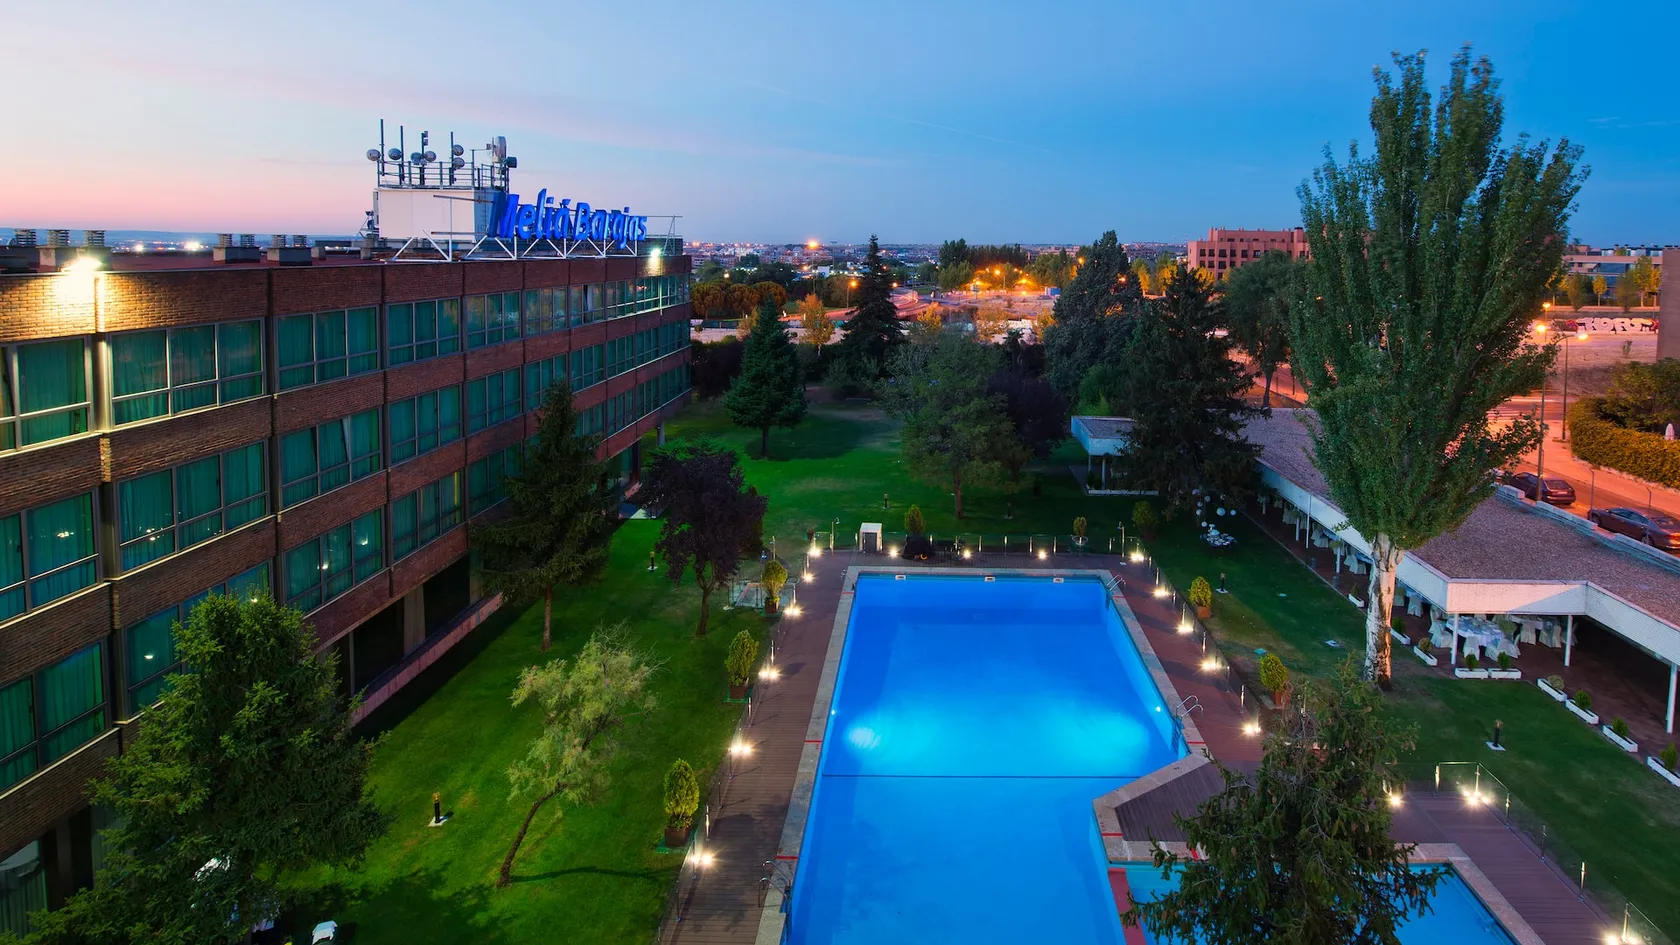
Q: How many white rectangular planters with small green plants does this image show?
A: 9